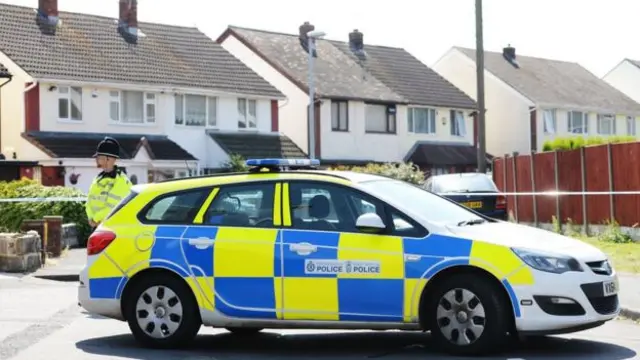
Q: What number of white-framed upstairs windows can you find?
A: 10